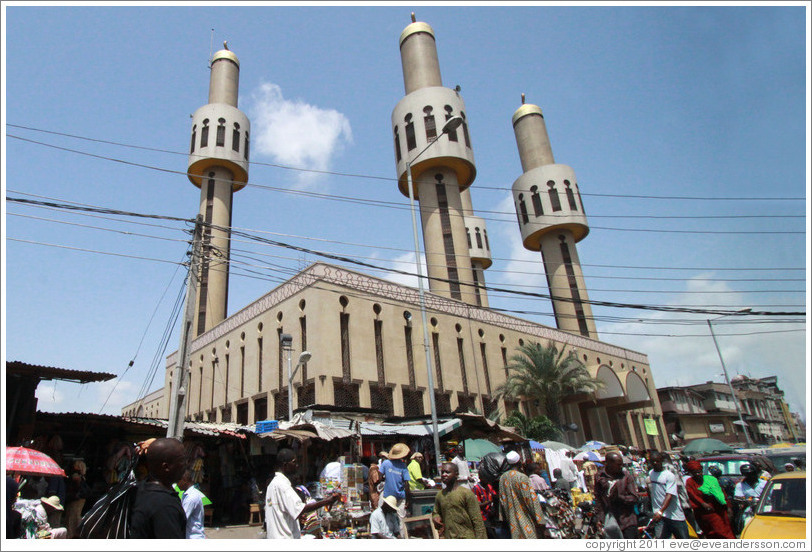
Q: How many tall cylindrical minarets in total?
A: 4